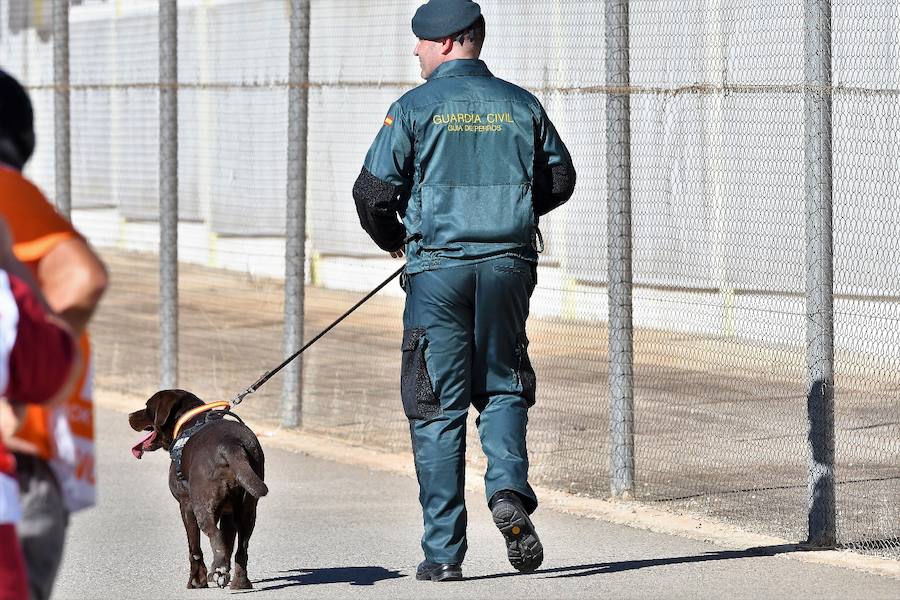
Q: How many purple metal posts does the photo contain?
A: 0